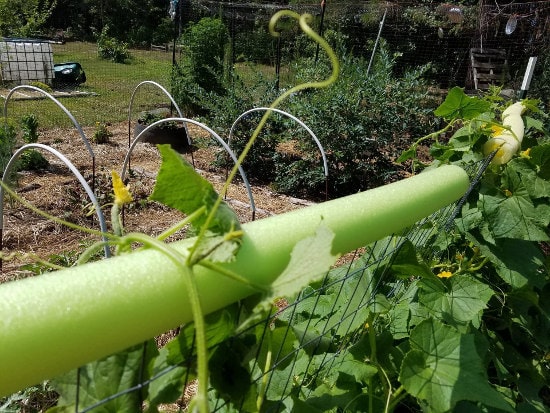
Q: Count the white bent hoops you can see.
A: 5